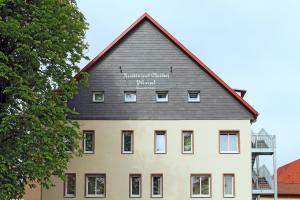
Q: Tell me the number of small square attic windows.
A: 4